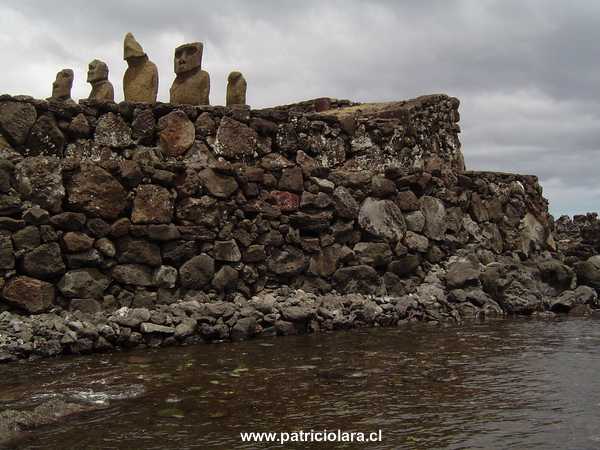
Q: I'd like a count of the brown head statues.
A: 5